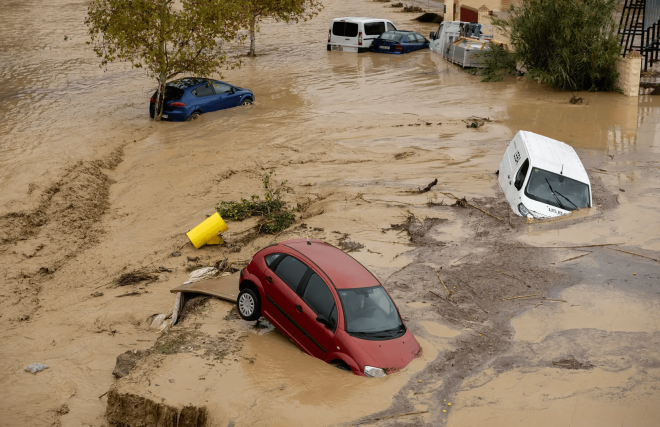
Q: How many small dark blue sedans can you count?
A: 2